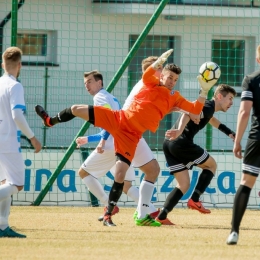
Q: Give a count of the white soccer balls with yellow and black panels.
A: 1